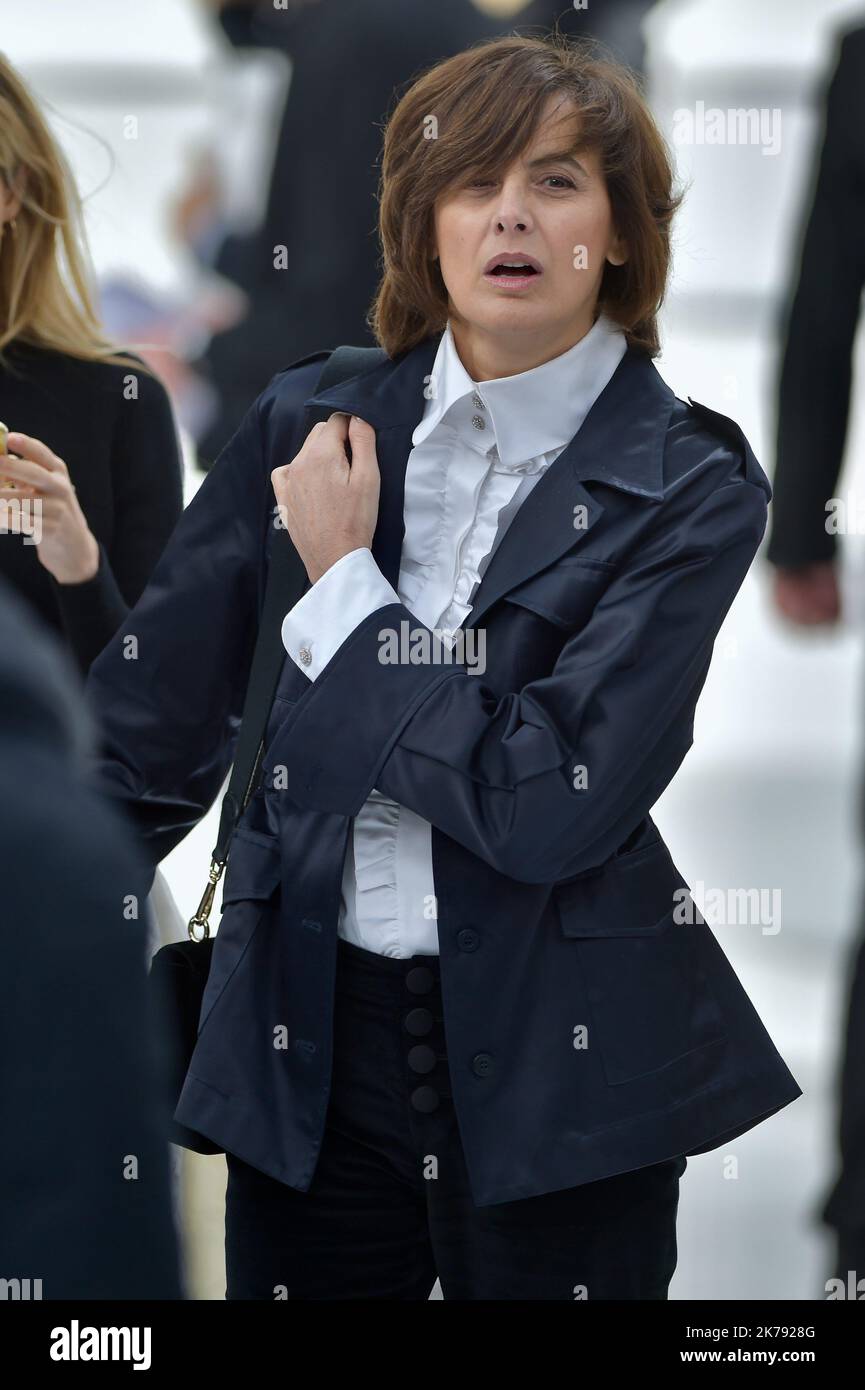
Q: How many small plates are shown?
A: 0